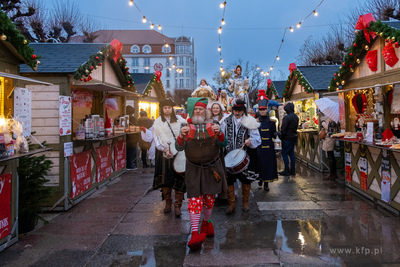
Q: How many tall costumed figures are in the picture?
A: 2